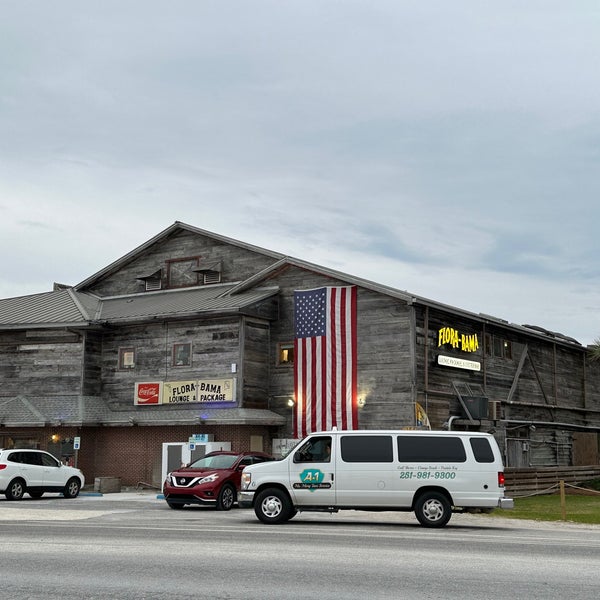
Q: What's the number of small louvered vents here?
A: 2